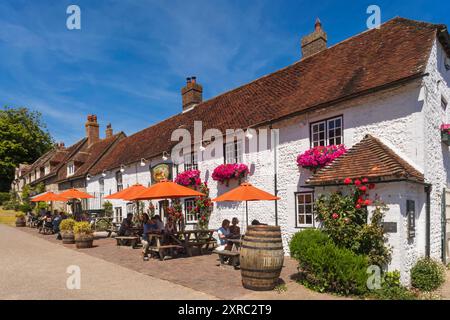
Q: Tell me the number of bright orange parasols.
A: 5